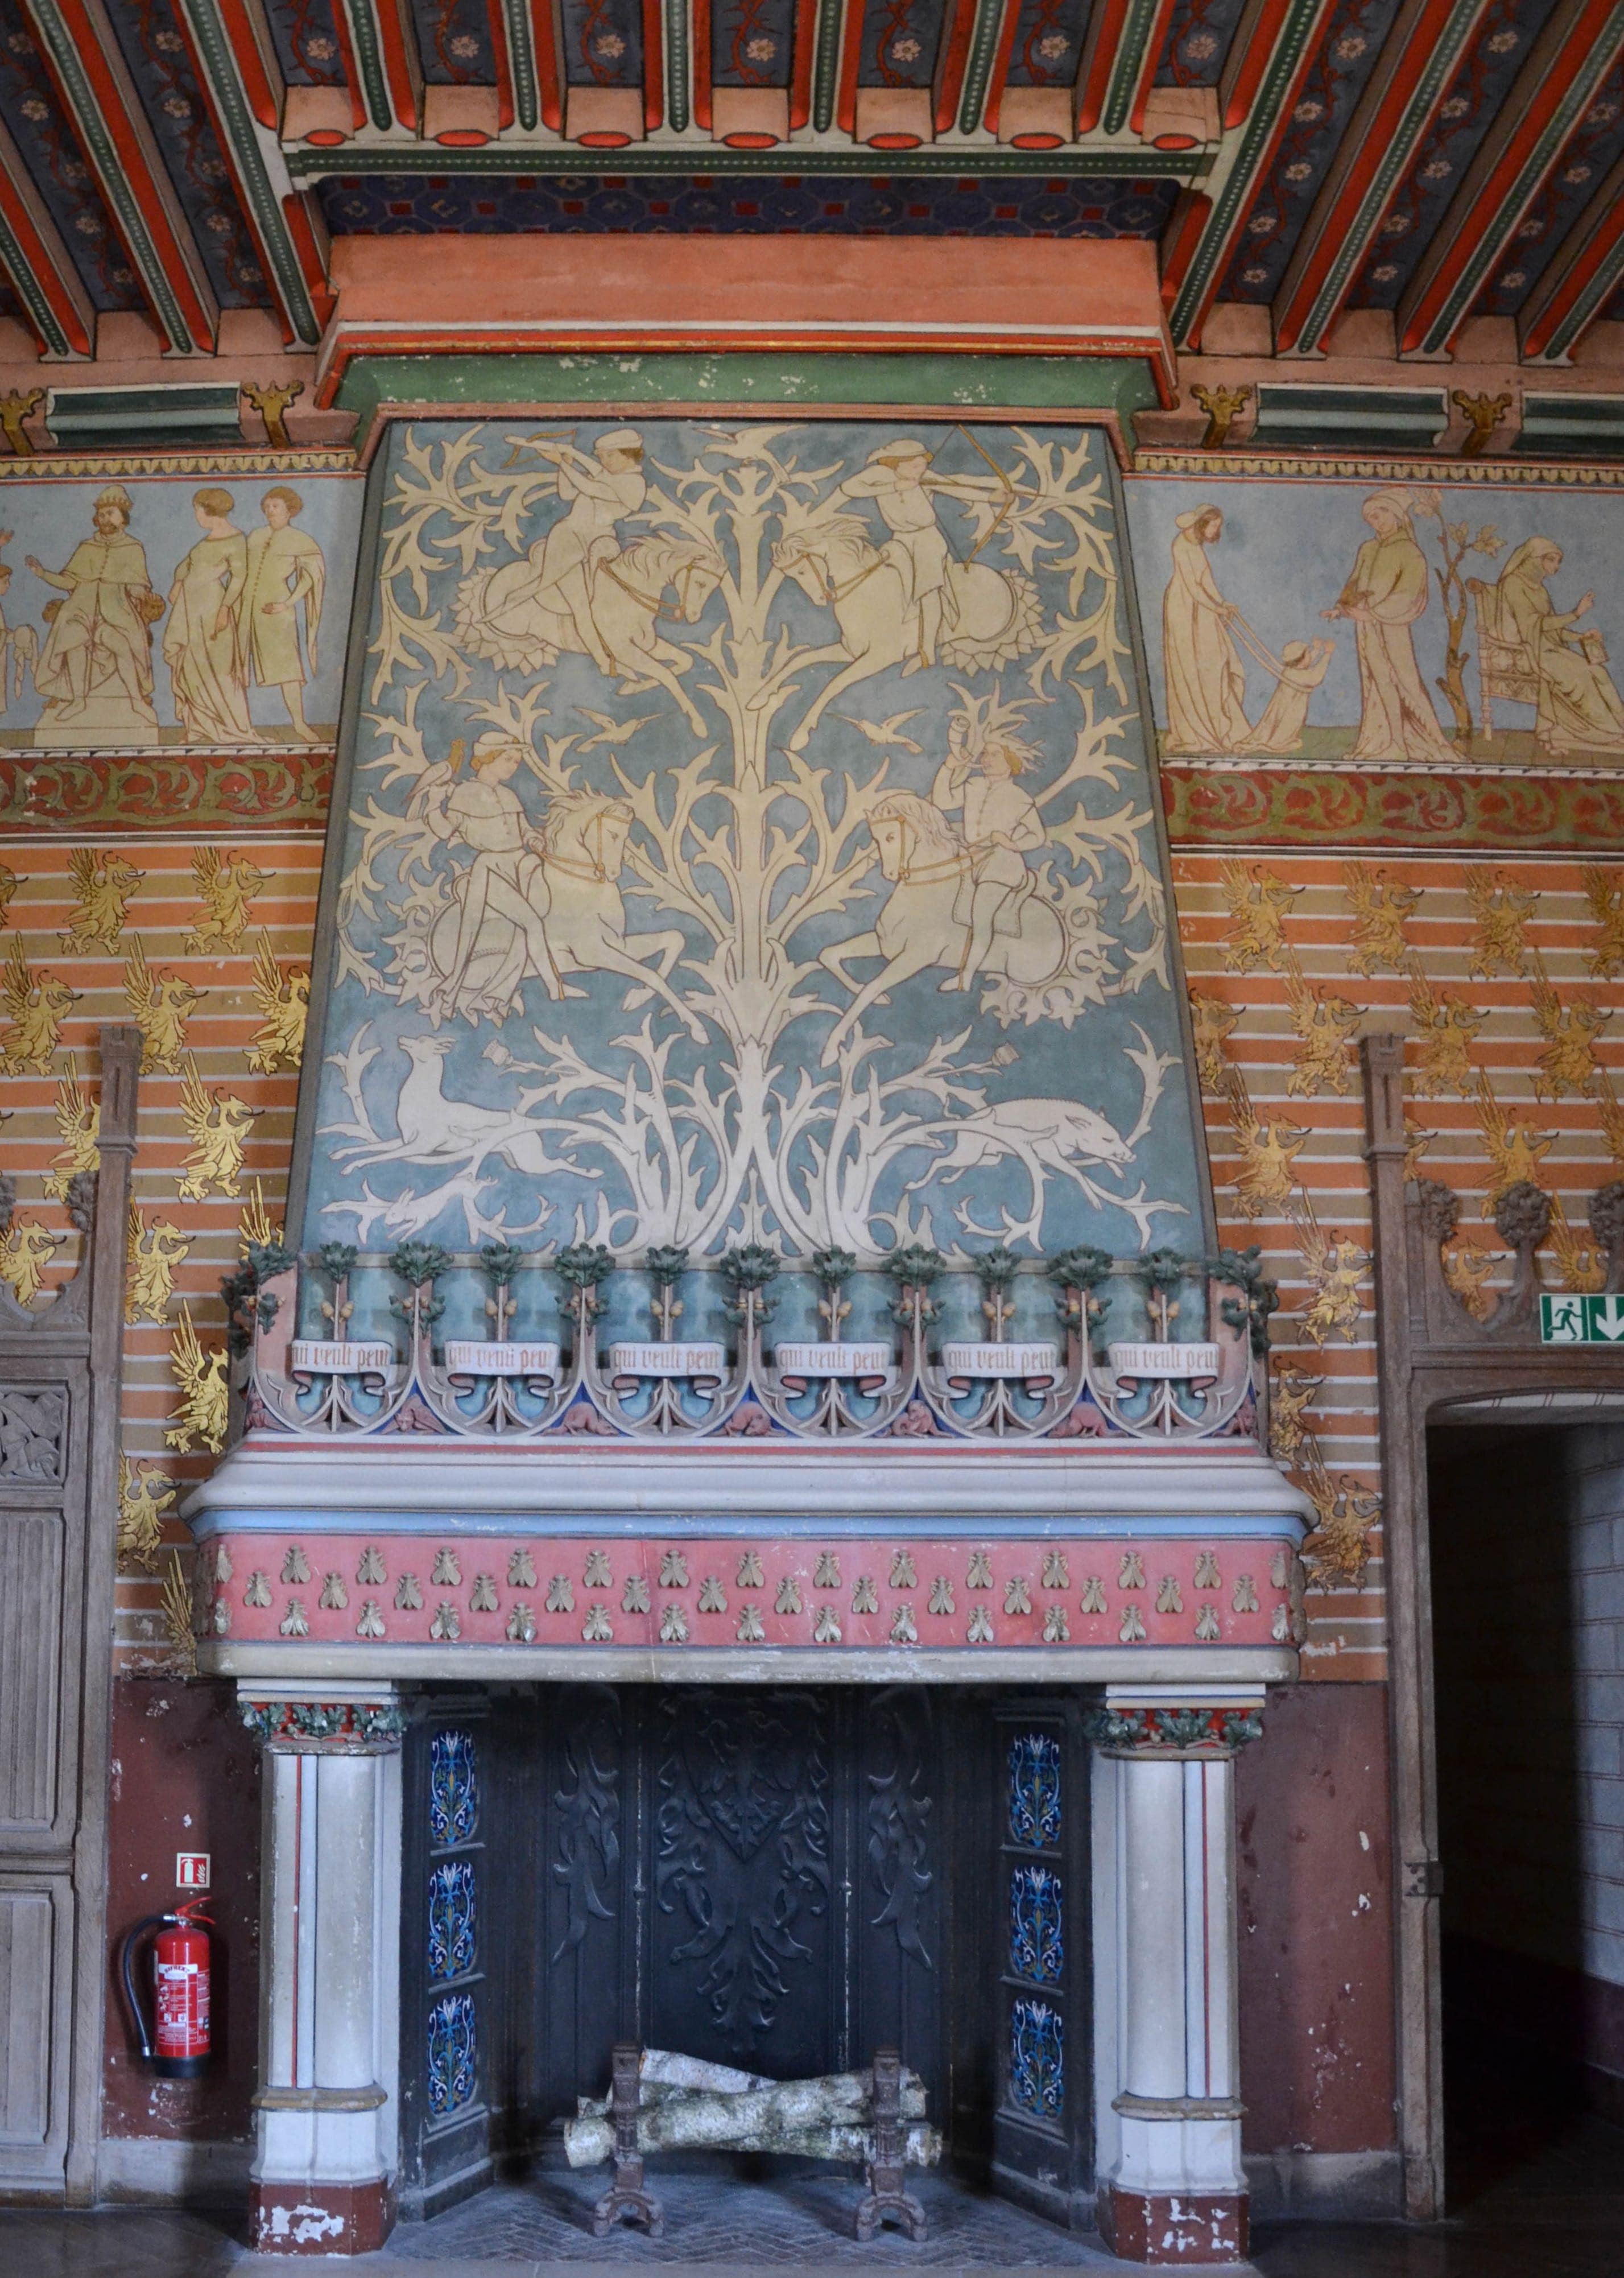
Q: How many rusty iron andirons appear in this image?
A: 2